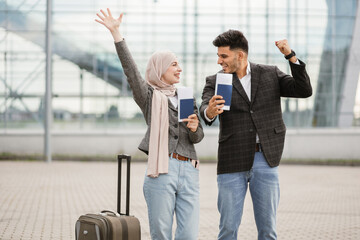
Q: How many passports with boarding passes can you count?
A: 2